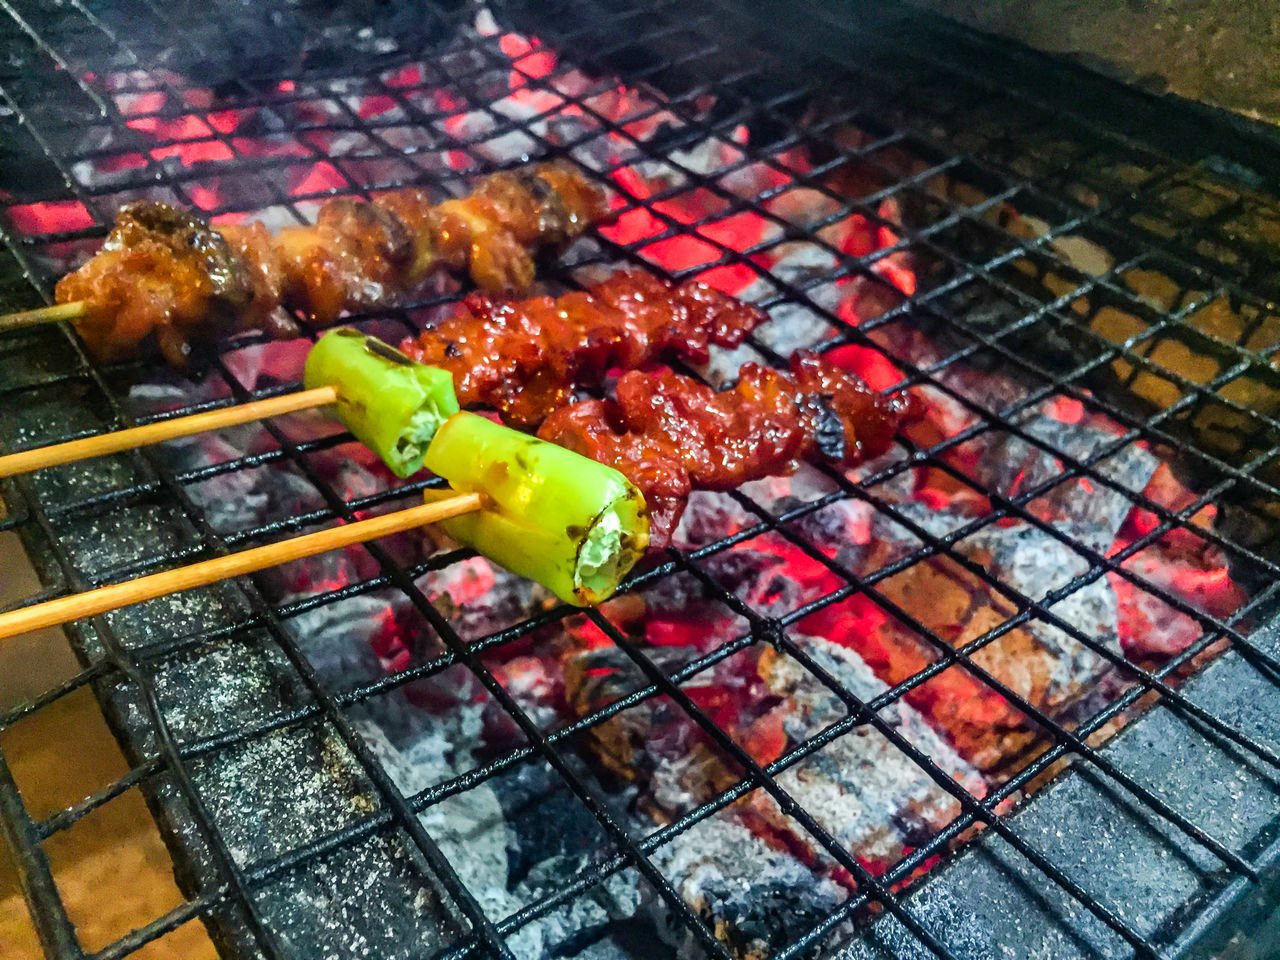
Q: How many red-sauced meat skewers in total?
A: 2